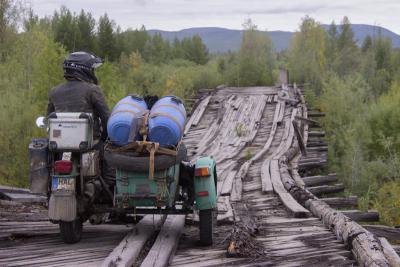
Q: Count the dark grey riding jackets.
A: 1